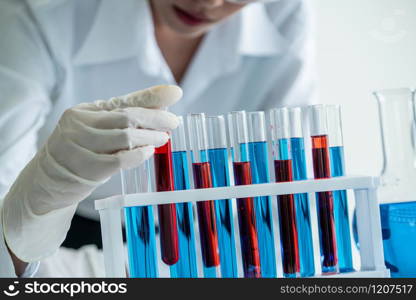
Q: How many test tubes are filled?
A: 11